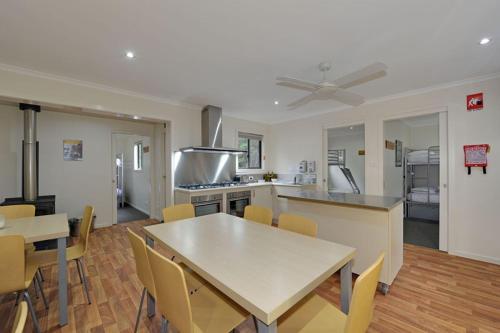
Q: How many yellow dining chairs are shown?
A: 10